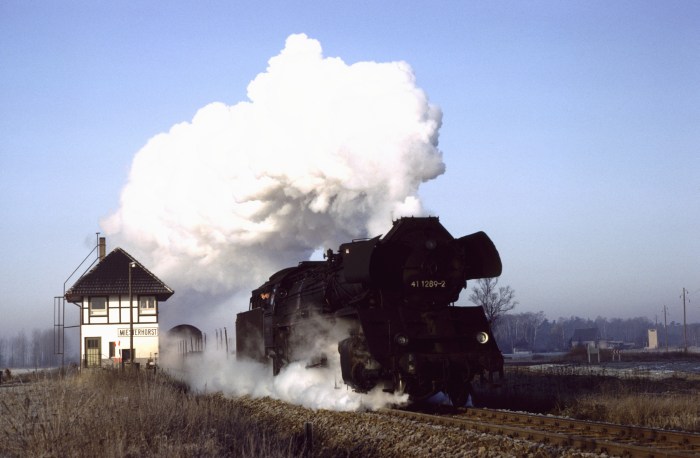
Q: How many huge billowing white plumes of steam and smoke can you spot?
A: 1